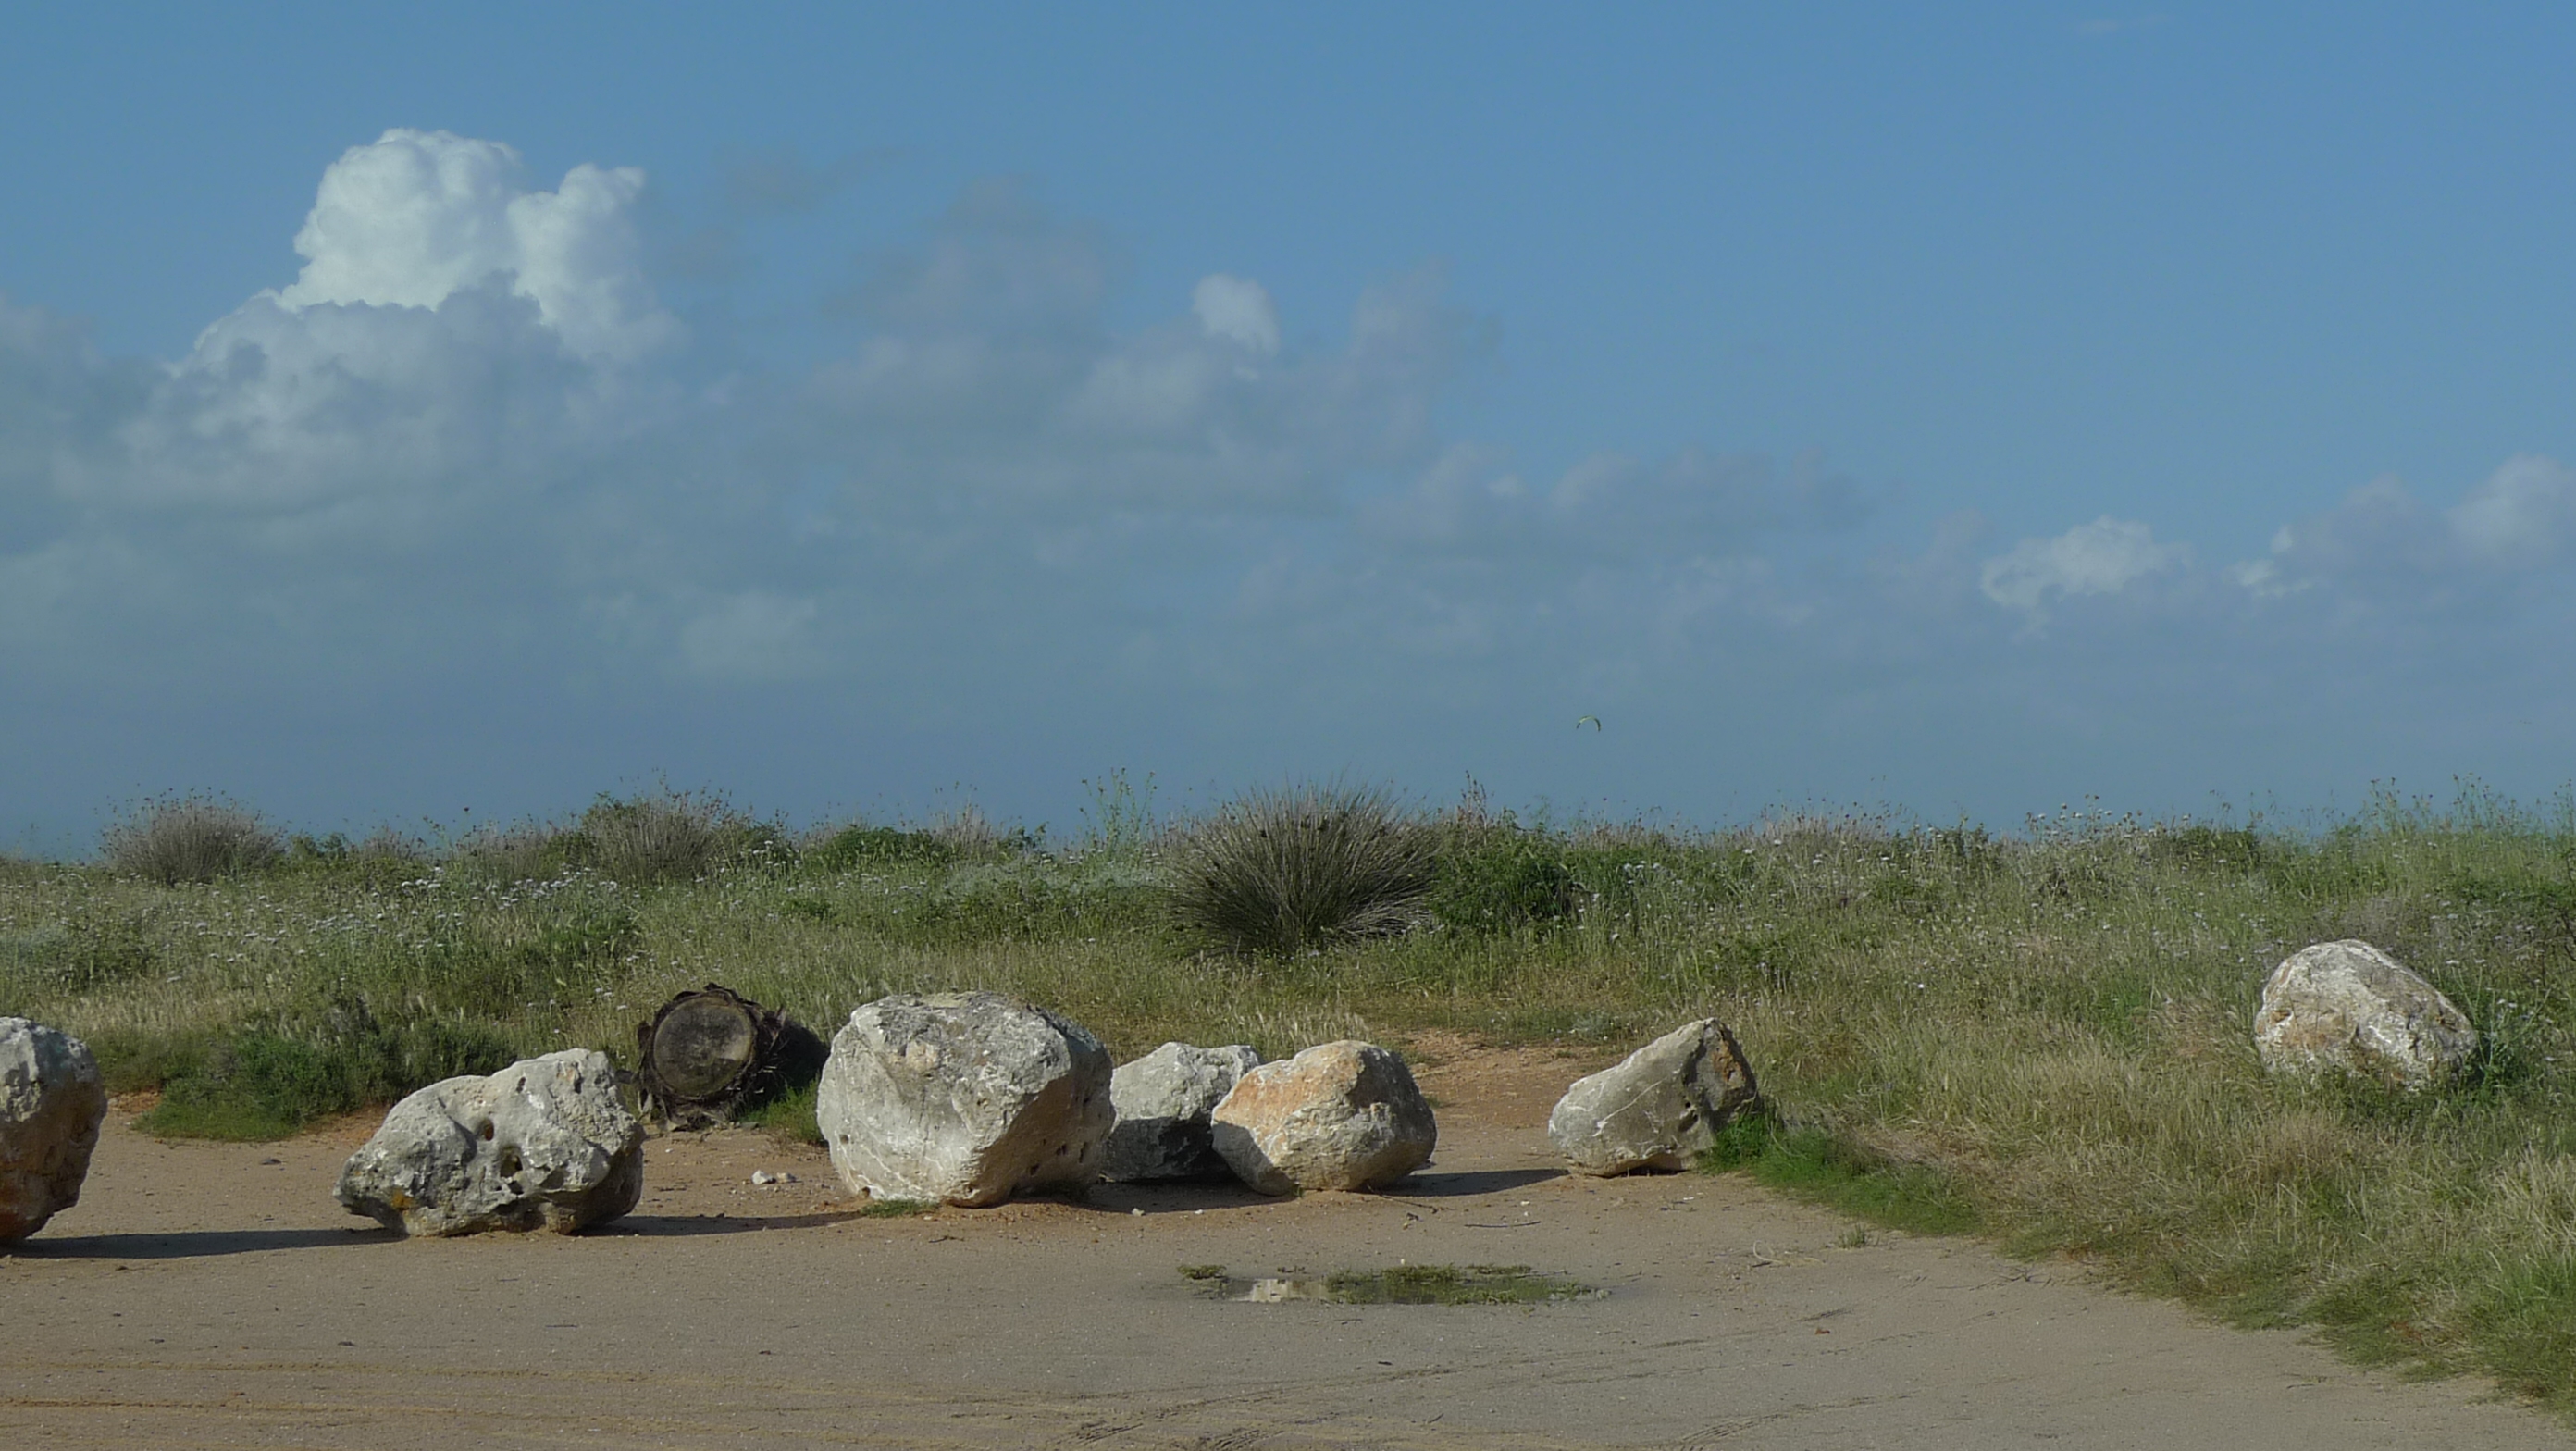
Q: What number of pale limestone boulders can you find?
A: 7